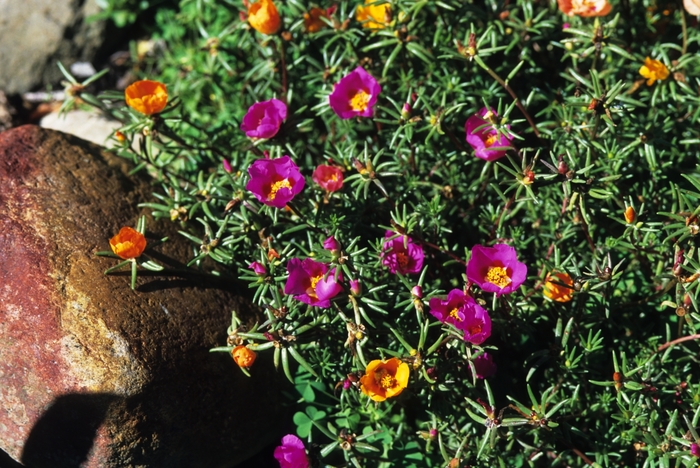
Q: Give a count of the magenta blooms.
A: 11